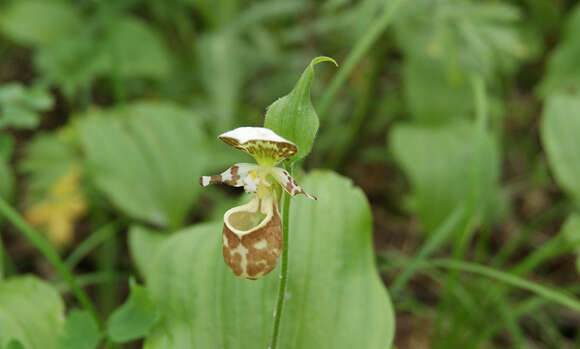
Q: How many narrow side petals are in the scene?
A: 2